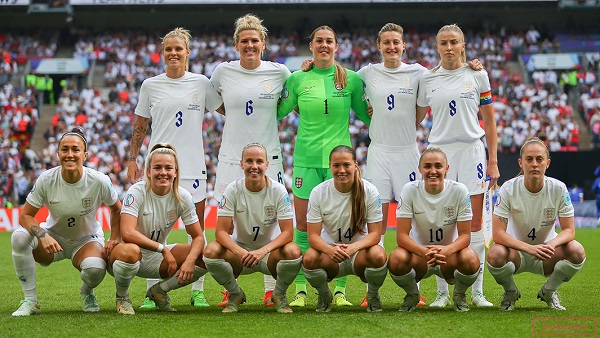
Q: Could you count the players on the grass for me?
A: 11